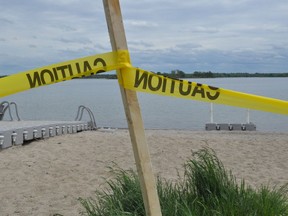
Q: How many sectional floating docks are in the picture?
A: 2